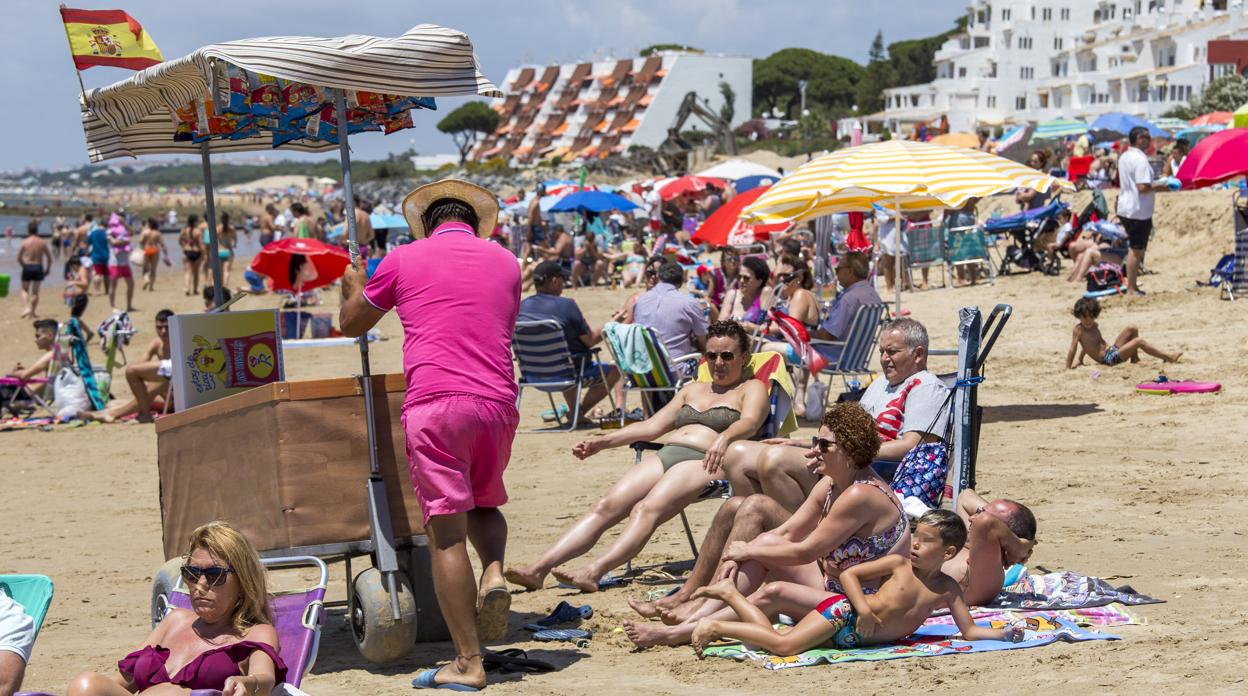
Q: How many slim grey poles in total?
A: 2